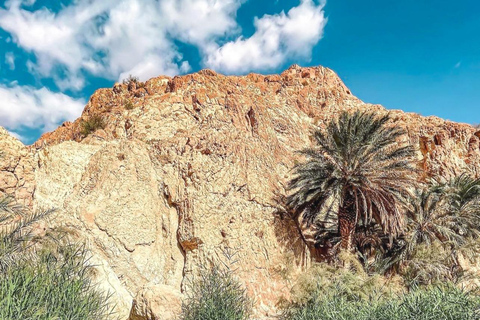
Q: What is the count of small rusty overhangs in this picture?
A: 1